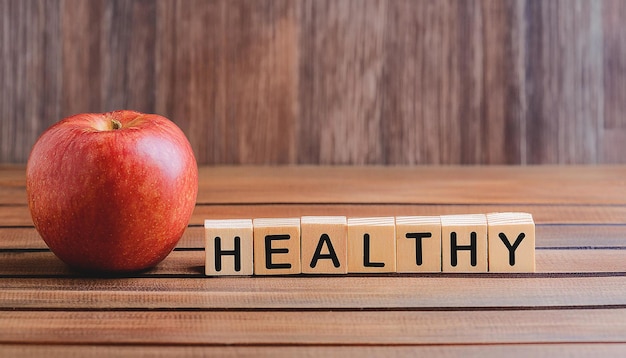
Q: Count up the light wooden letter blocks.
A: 7